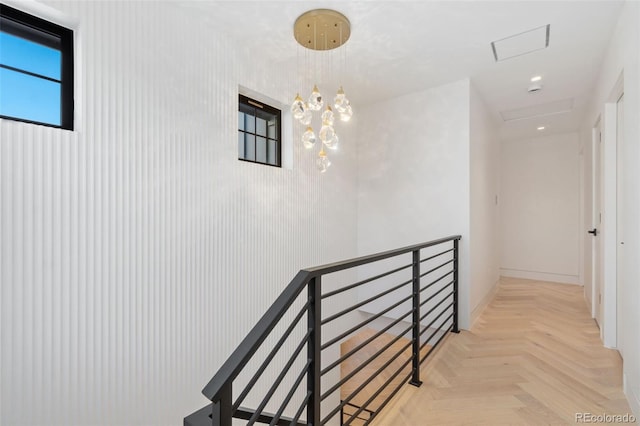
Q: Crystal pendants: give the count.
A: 10